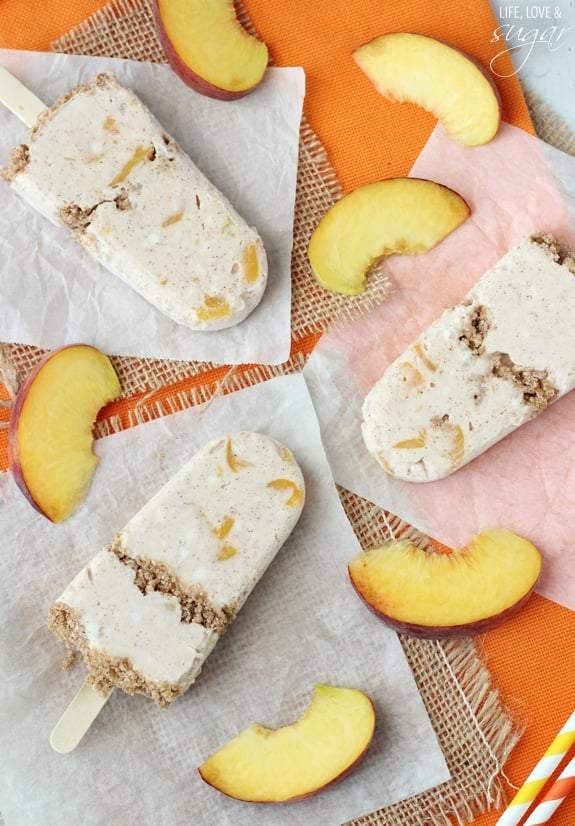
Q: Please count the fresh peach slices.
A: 6